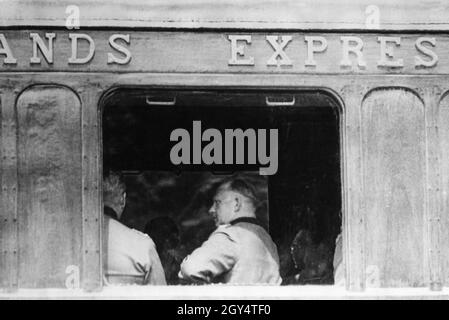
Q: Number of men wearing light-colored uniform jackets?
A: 2